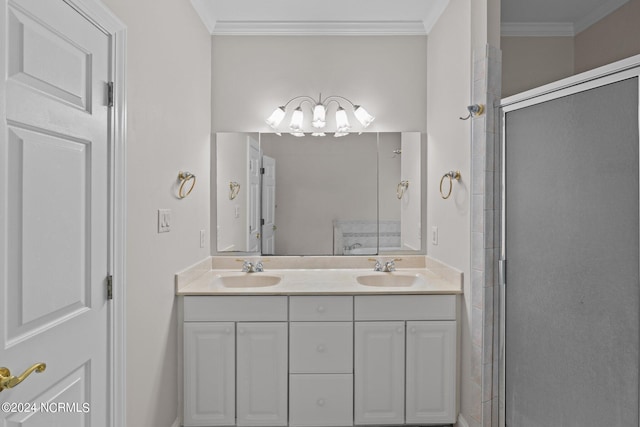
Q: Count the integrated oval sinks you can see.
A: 2